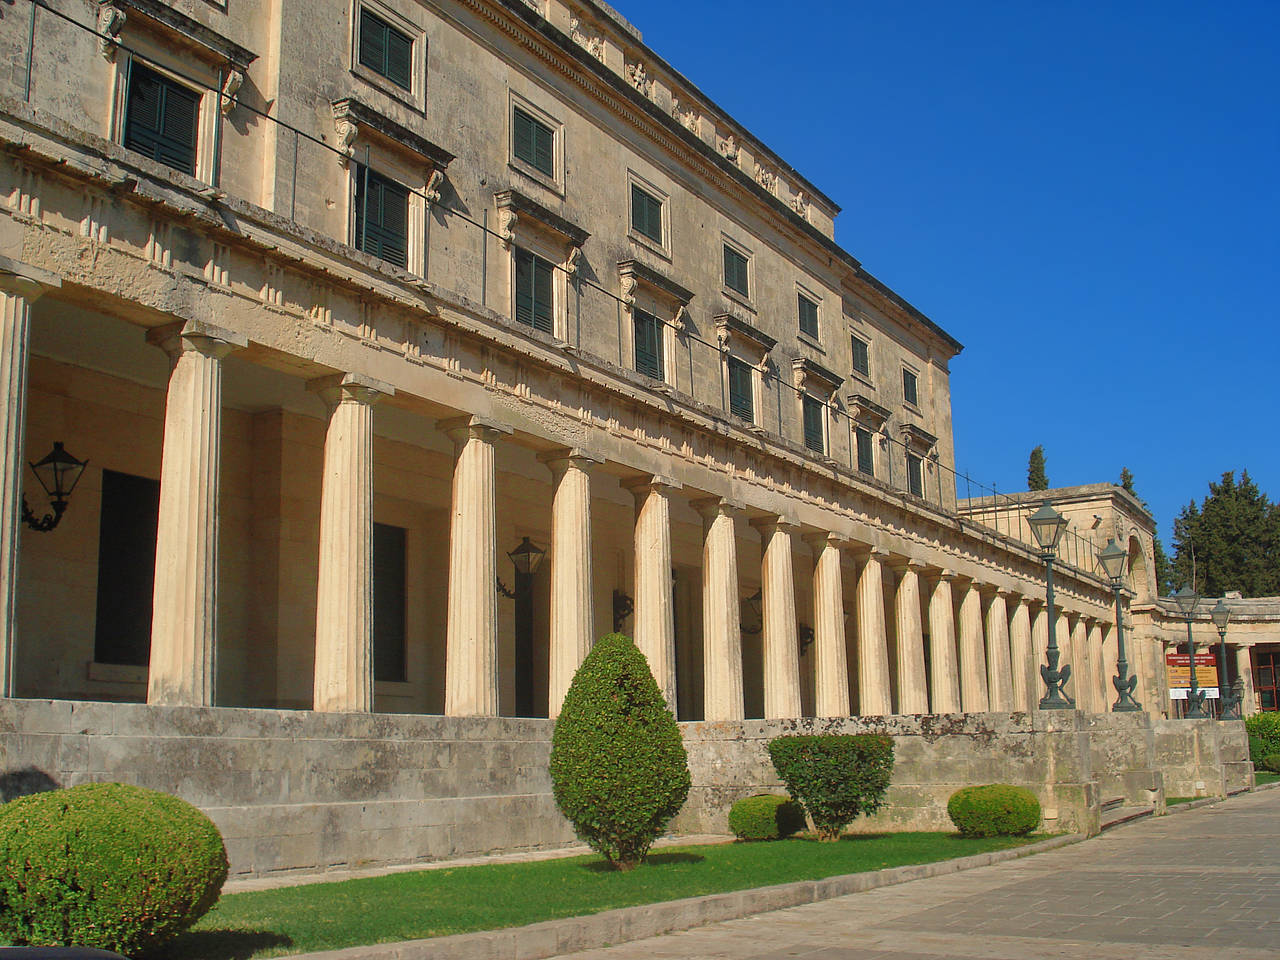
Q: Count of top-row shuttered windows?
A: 7